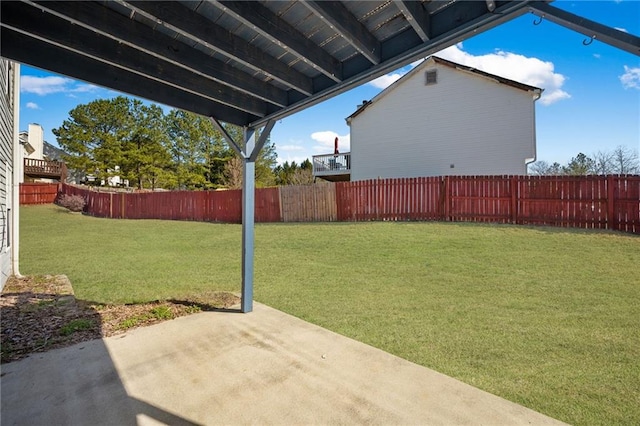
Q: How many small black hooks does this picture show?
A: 2